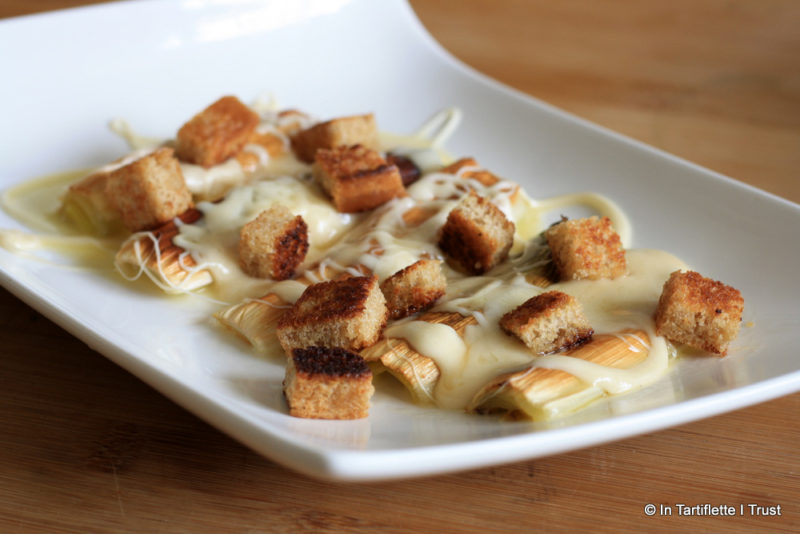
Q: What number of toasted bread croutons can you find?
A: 12